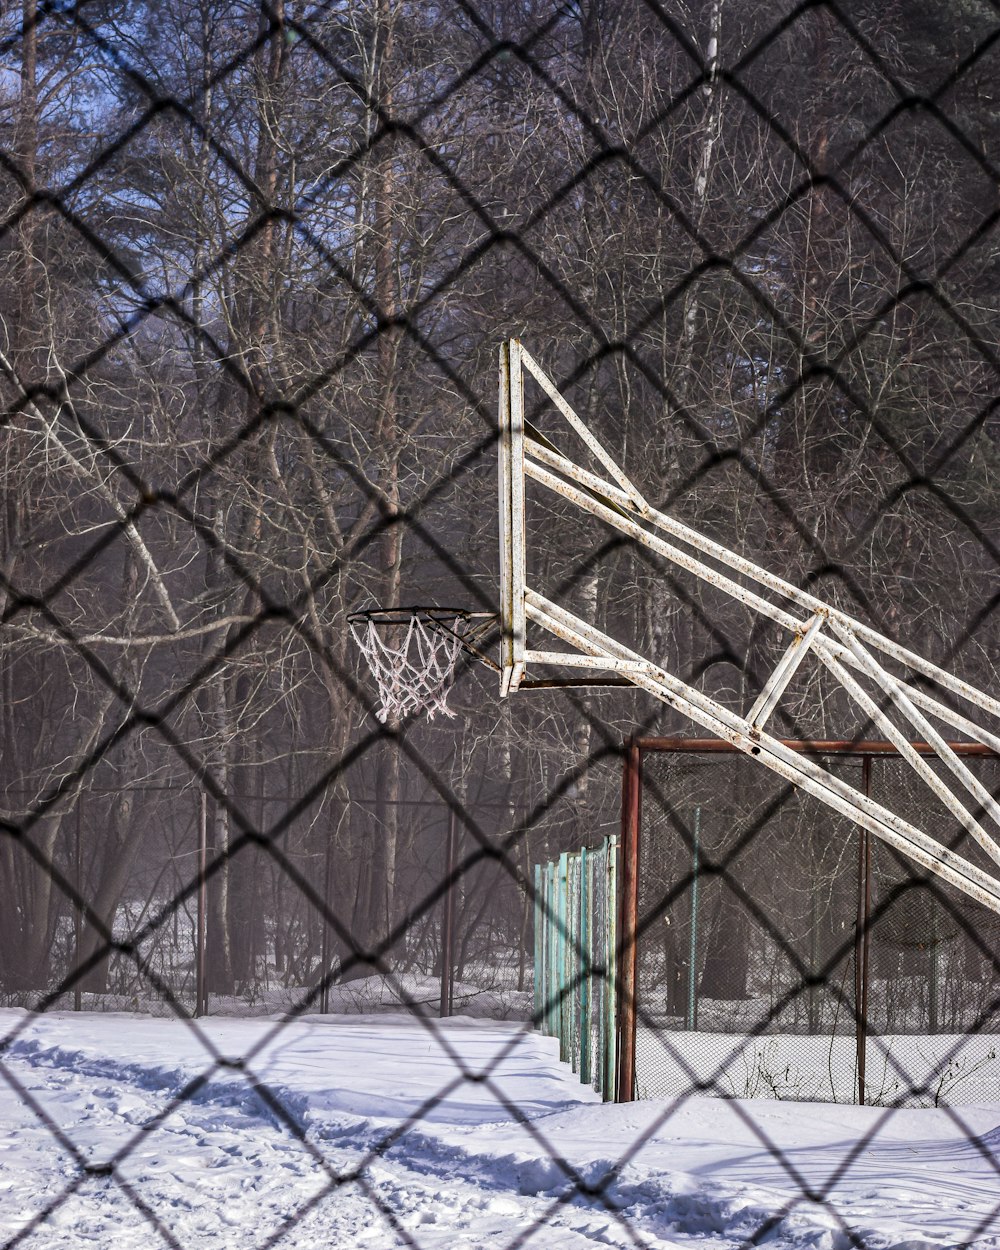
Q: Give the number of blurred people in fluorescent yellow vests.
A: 0